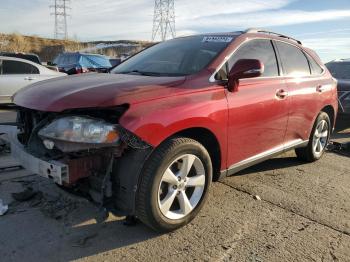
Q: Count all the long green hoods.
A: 0